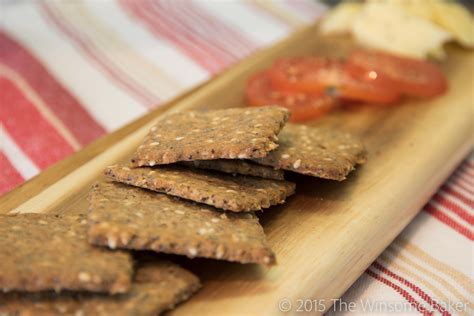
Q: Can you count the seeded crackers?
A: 7